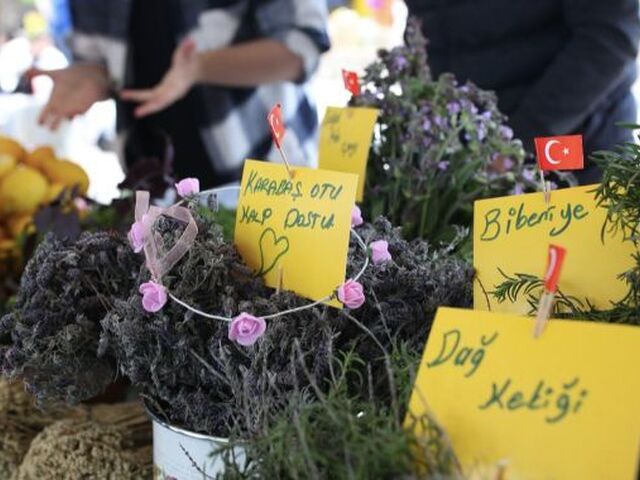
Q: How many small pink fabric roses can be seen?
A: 7